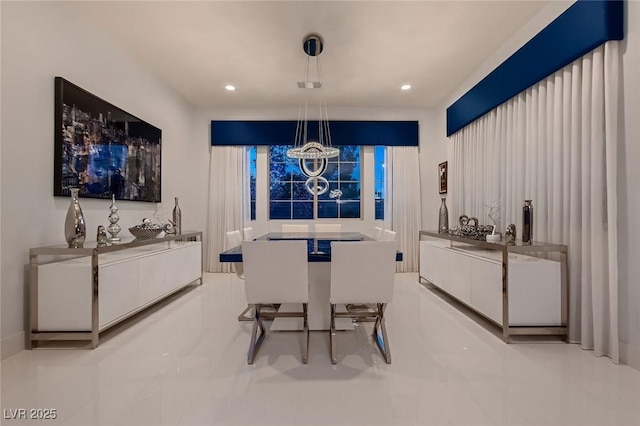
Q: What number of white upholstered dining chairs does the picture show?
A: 8